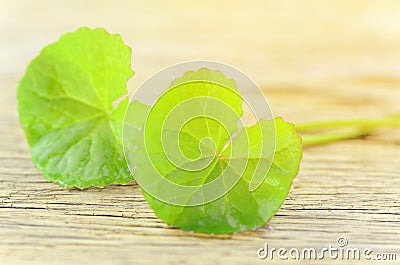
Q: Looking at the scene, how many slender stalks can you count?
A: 2